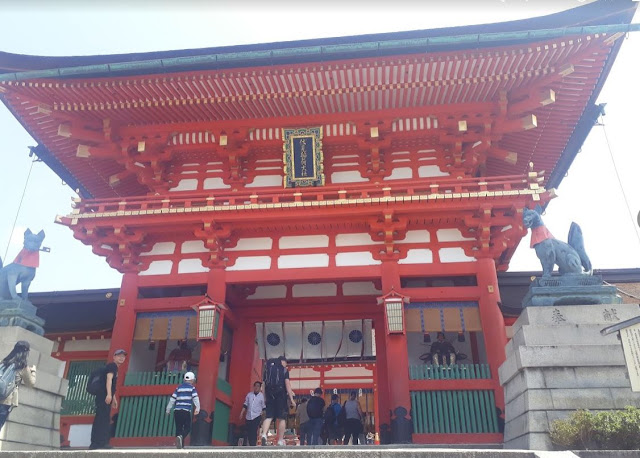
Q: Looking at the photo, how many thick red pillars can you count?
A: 4